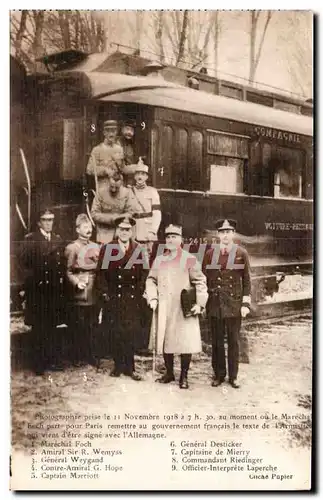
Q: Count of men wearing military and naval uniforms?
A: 9